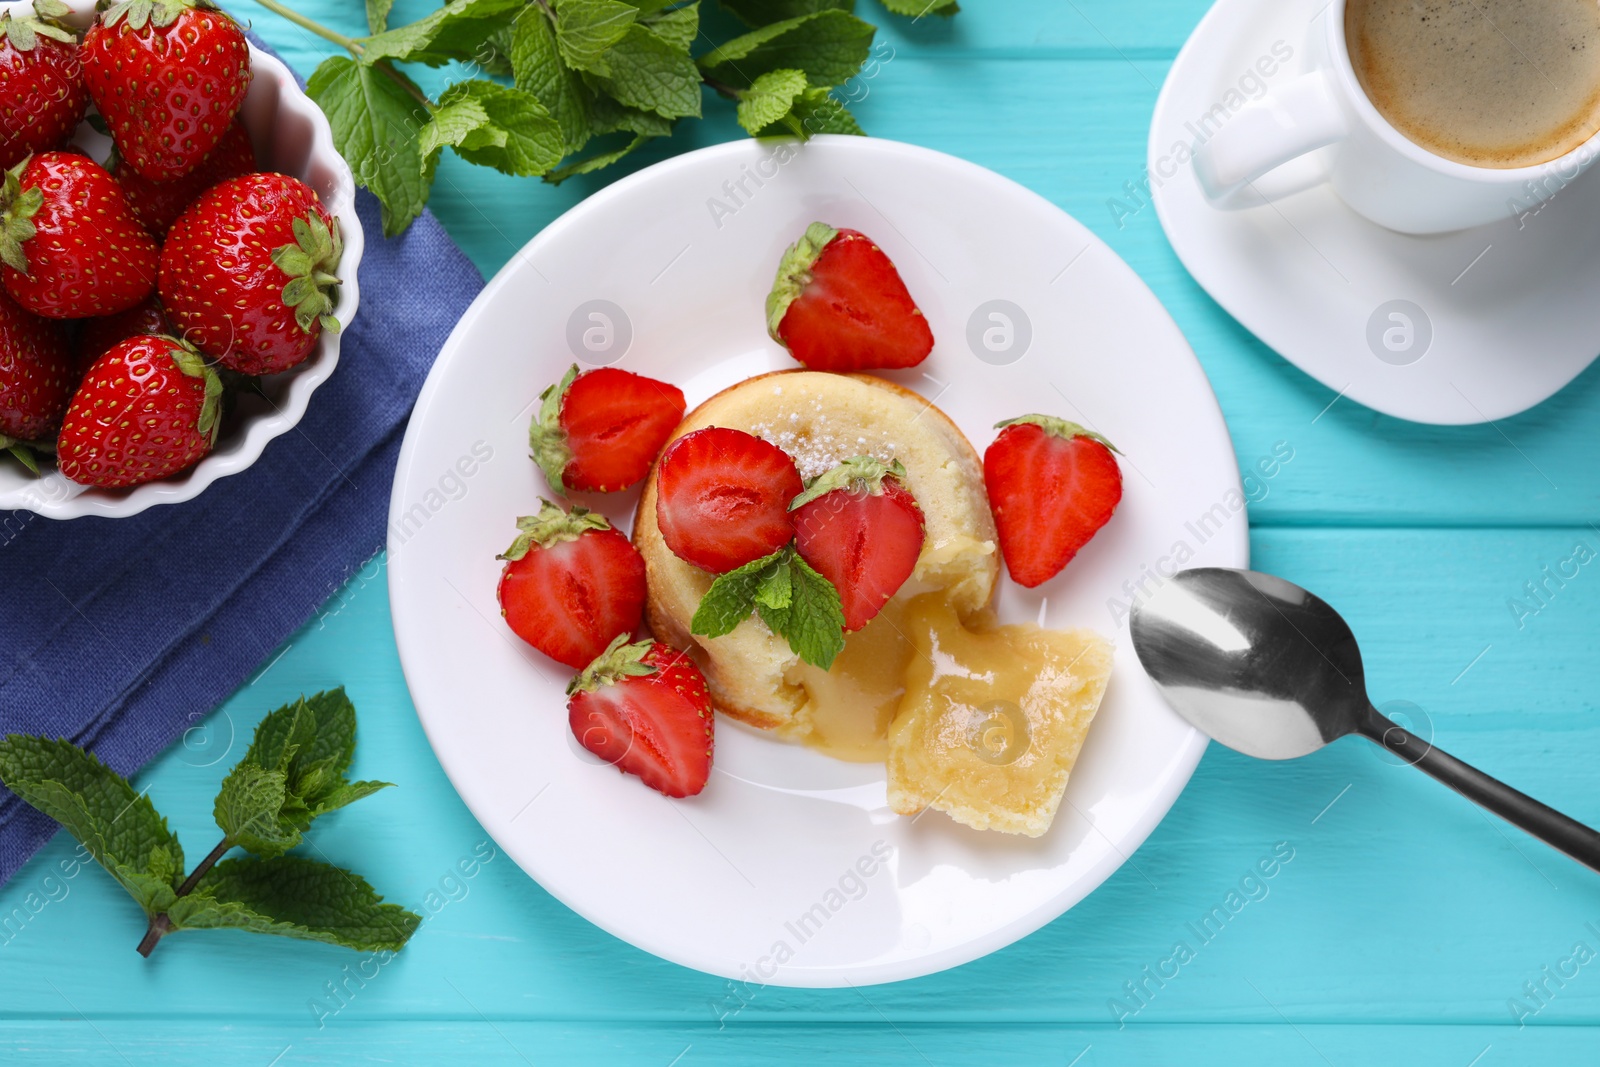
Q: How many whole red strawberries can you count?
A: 8